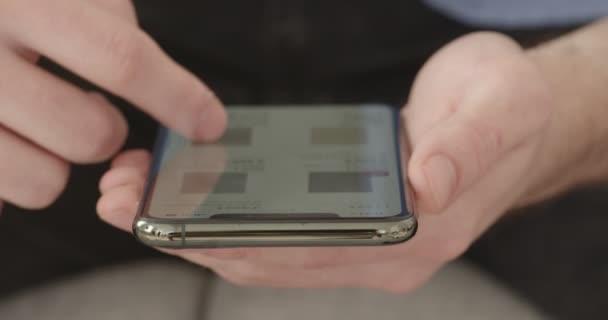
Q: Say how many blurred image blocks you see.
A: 4